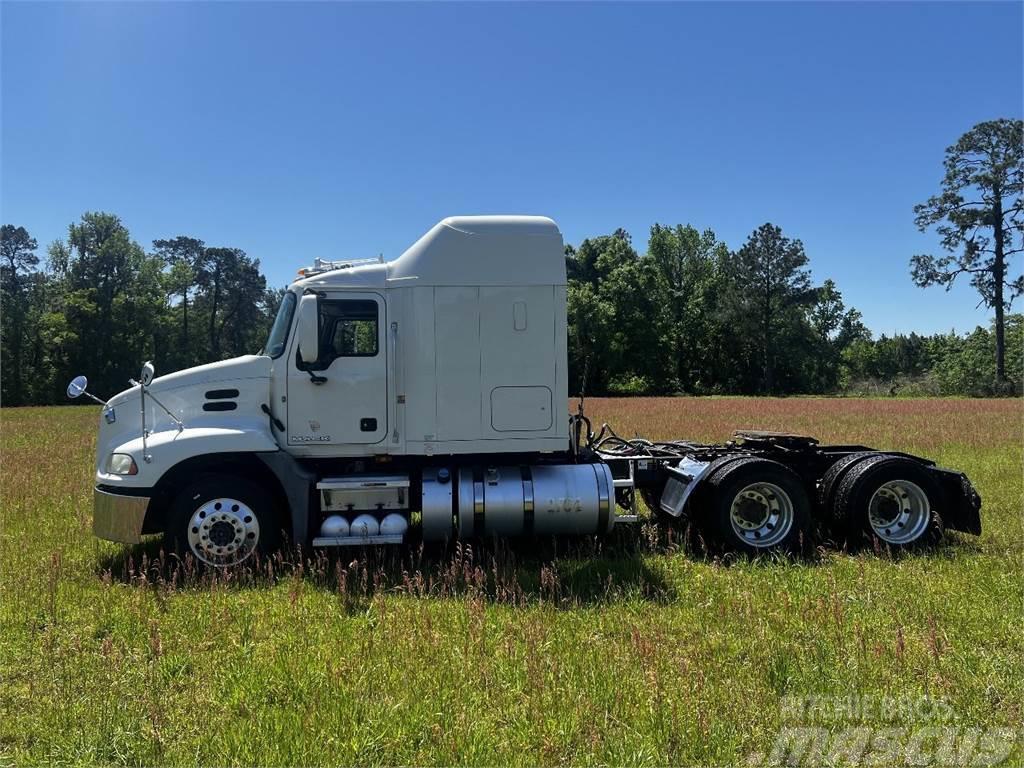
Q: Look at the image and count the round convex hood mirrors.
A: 2